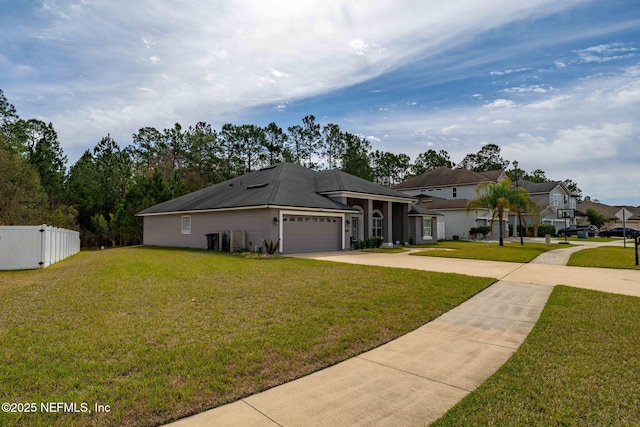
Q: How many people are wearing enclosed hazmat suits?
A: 0